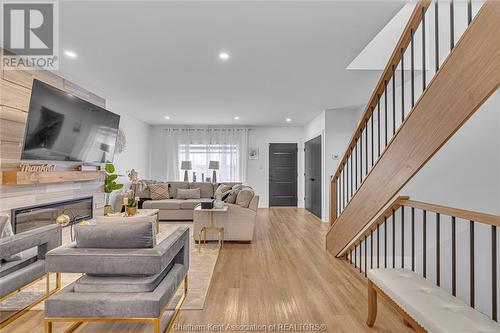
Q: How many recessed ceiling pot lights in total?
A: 5